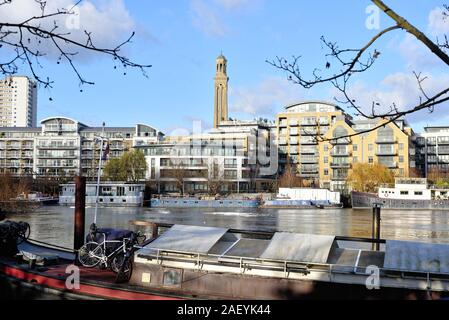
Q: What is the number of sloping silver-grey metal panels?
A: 3